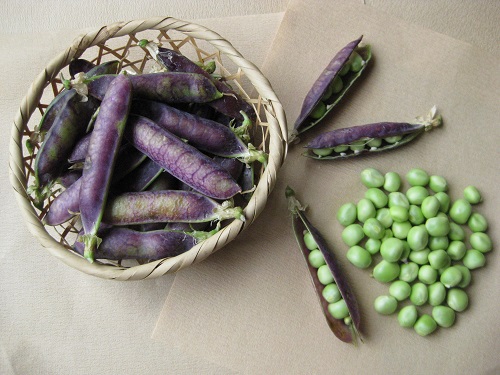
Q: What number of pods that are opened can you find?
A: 3